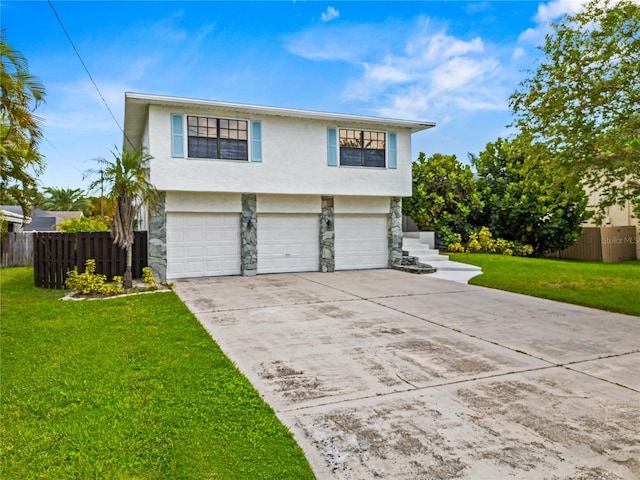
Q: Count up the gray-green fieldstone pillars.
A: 4